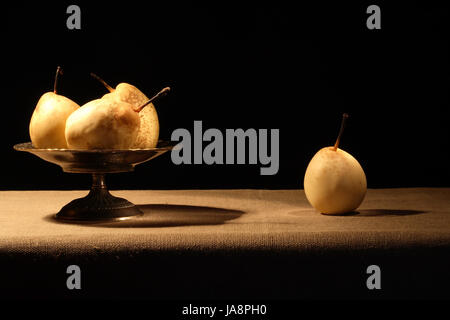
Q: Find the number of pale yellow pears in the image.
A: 4